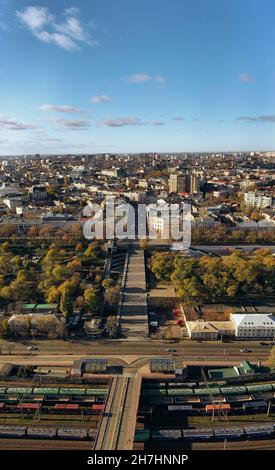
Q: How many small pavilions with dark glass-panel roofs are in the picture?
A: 2